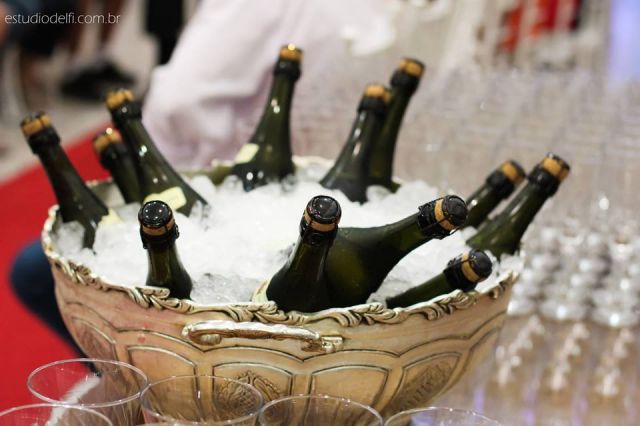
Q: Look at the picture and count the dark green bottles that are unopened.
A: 12